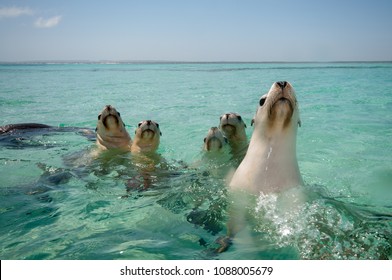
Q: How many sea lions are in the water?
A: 5